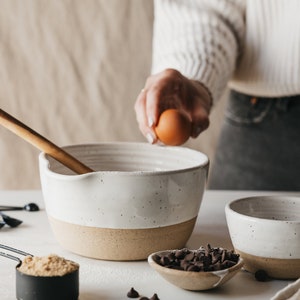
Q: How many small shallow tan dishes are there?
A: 1